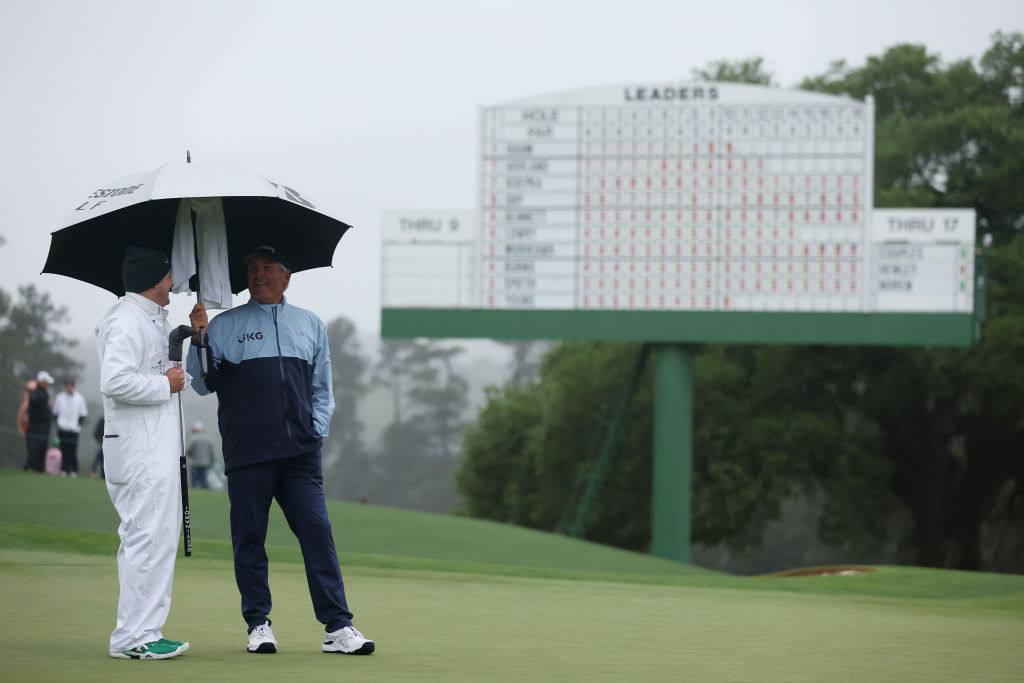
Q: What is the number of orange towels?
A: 0